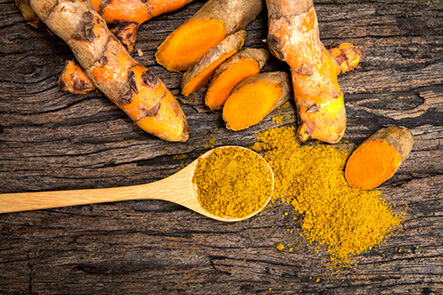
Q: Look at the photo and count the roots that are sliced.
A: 5